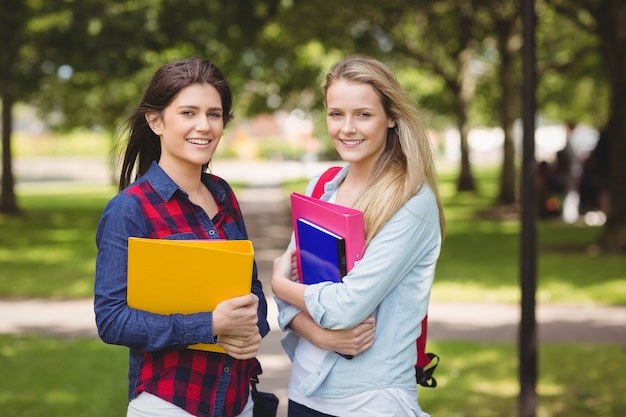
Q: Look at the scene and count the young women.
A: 2